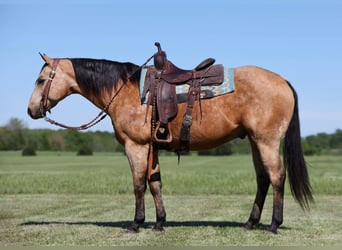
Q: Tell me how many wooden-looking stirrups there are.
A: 1